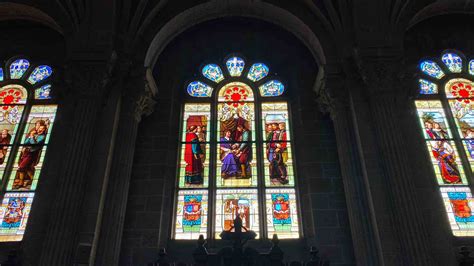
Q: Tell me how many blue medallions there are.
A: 13